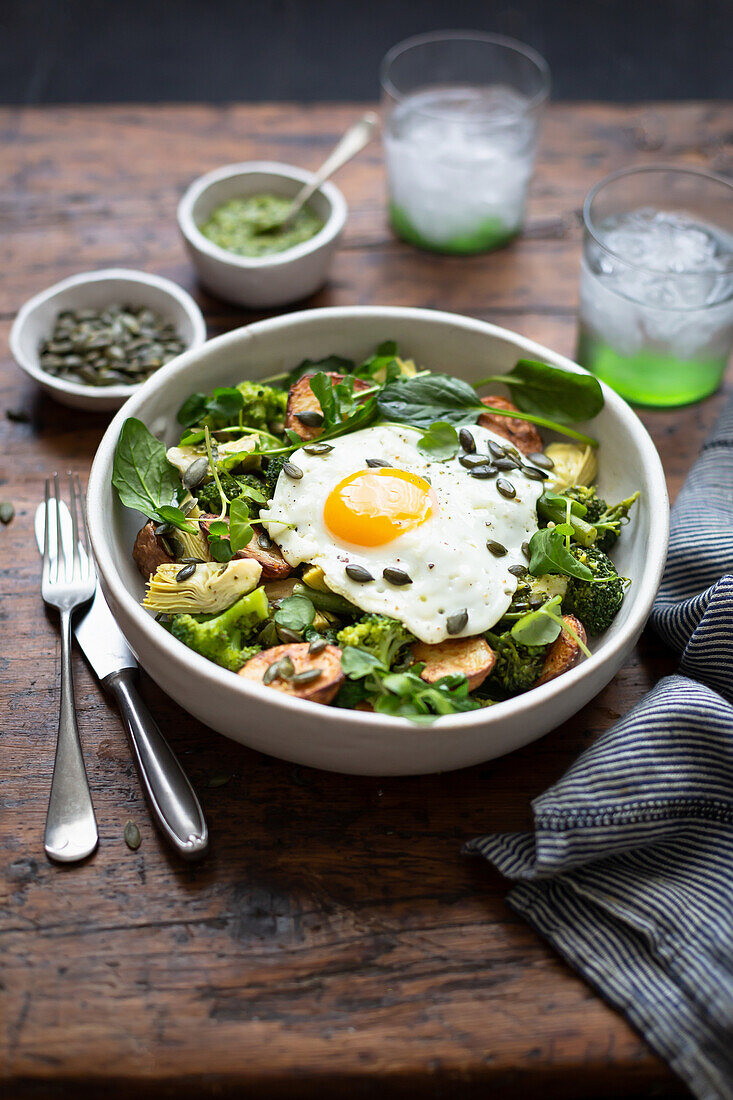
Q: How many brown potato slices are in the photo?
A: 7